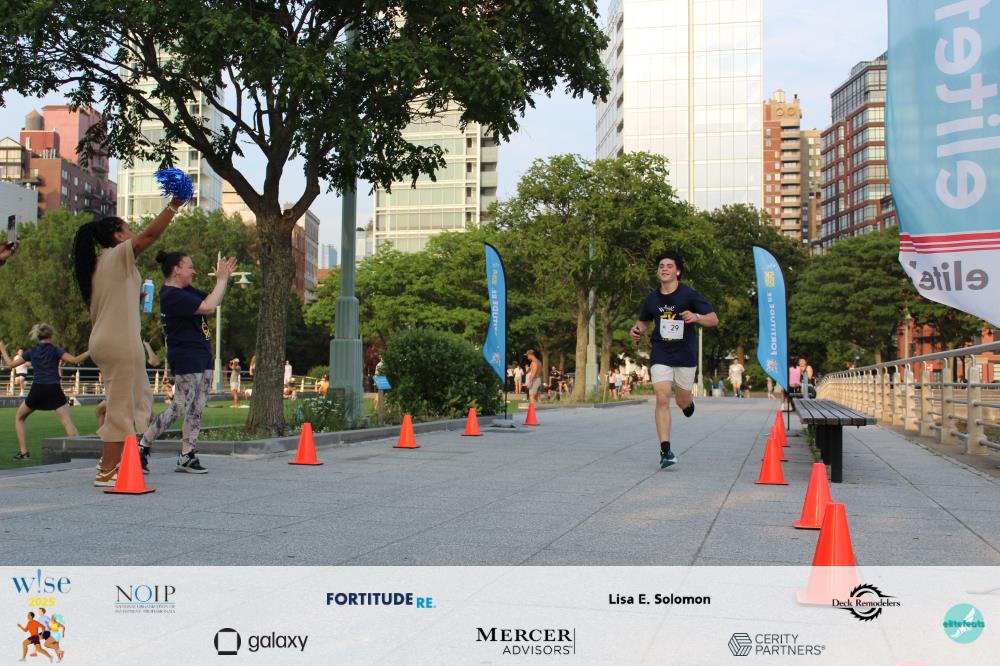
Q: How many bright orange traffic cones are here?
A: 10